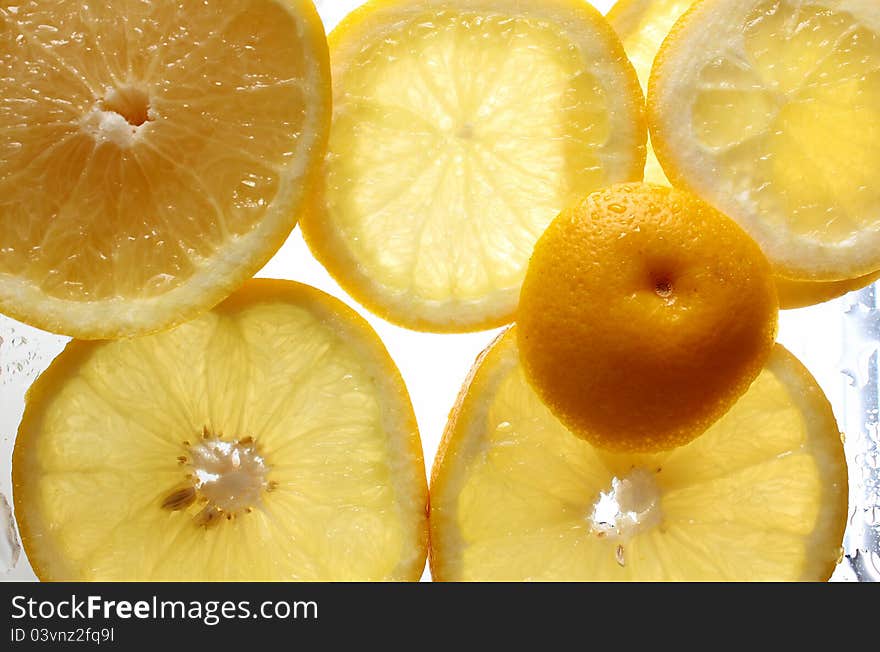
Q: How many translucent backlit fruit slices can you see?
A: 6